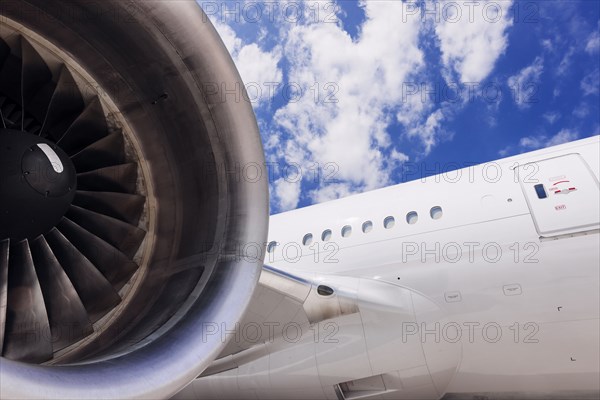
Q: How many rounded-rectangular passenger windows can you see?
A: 8